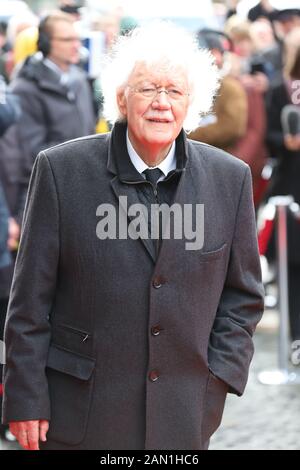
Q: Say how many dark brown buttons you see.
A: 3